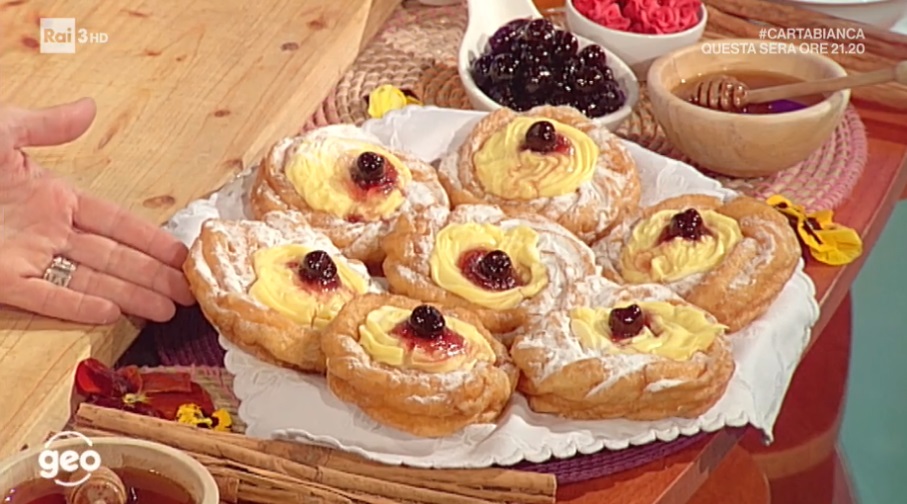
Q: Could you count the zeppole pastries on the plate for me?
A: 7